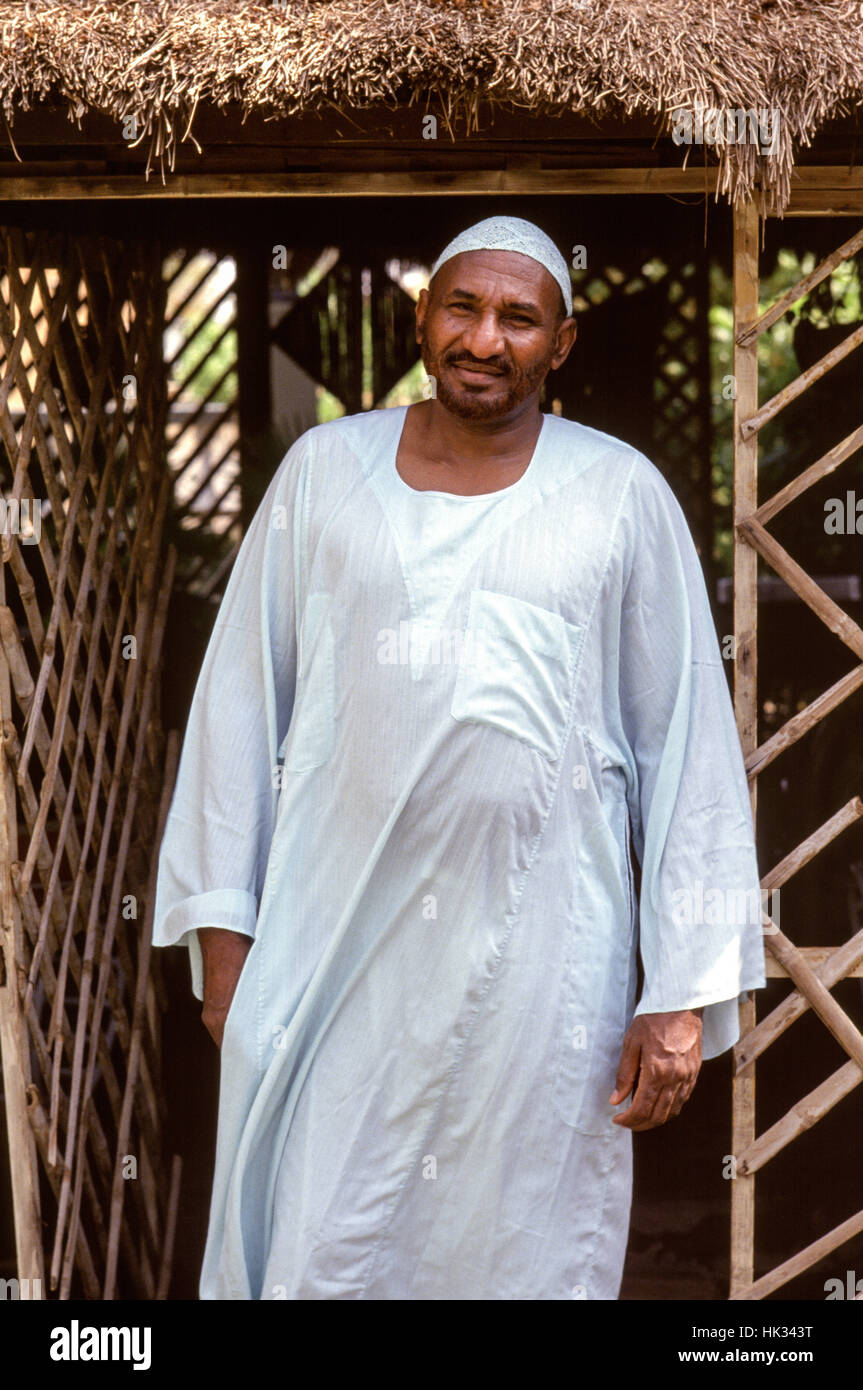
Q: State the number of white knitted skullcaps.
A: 1